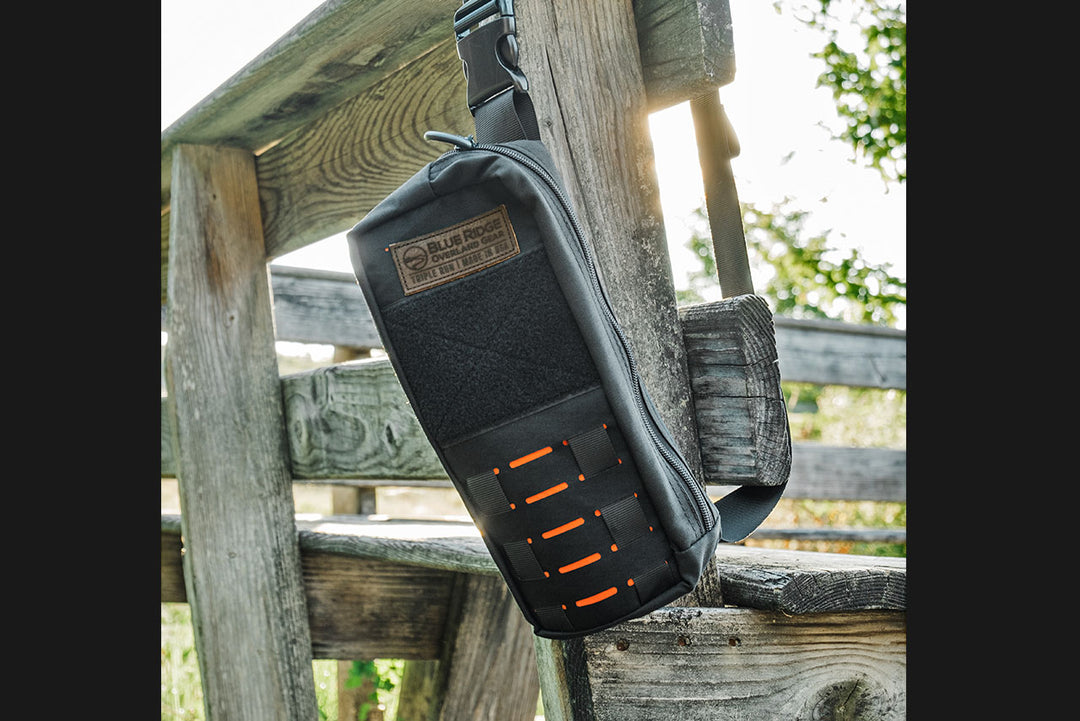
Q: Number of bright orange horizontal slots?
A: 5